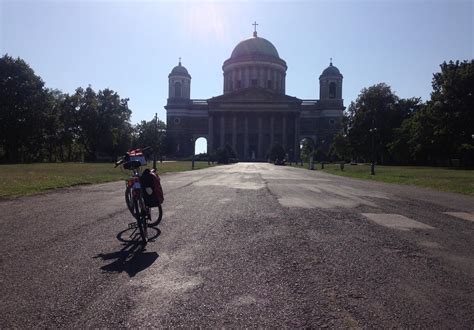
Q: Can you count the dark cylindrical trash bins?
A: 0